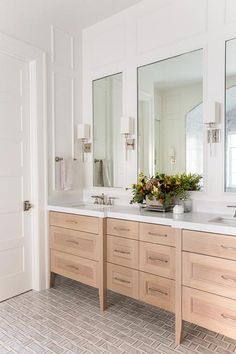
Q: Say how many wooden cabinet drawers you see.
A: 12